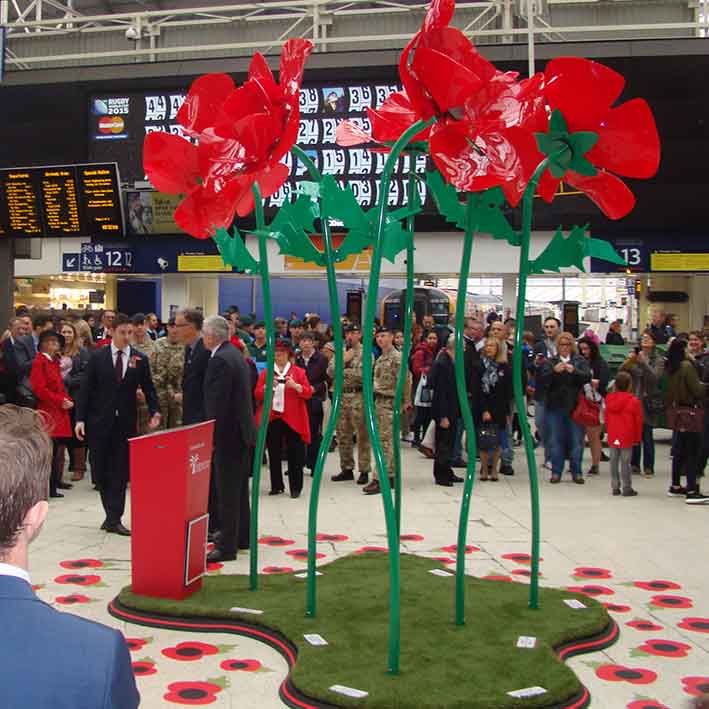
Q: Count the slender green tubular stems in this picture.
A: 6